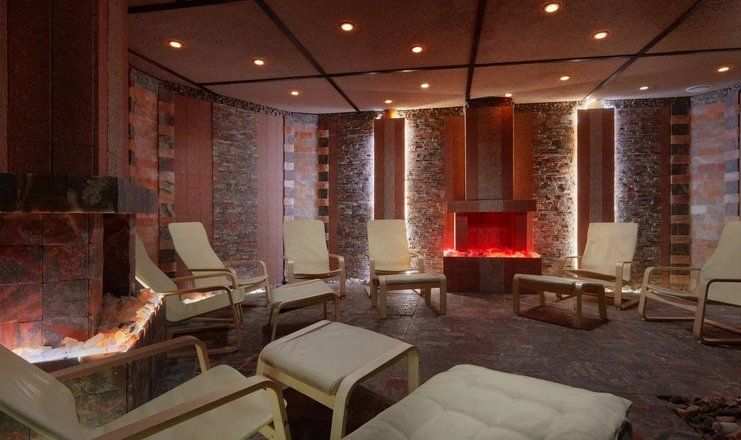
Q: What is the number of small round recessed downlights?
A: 13